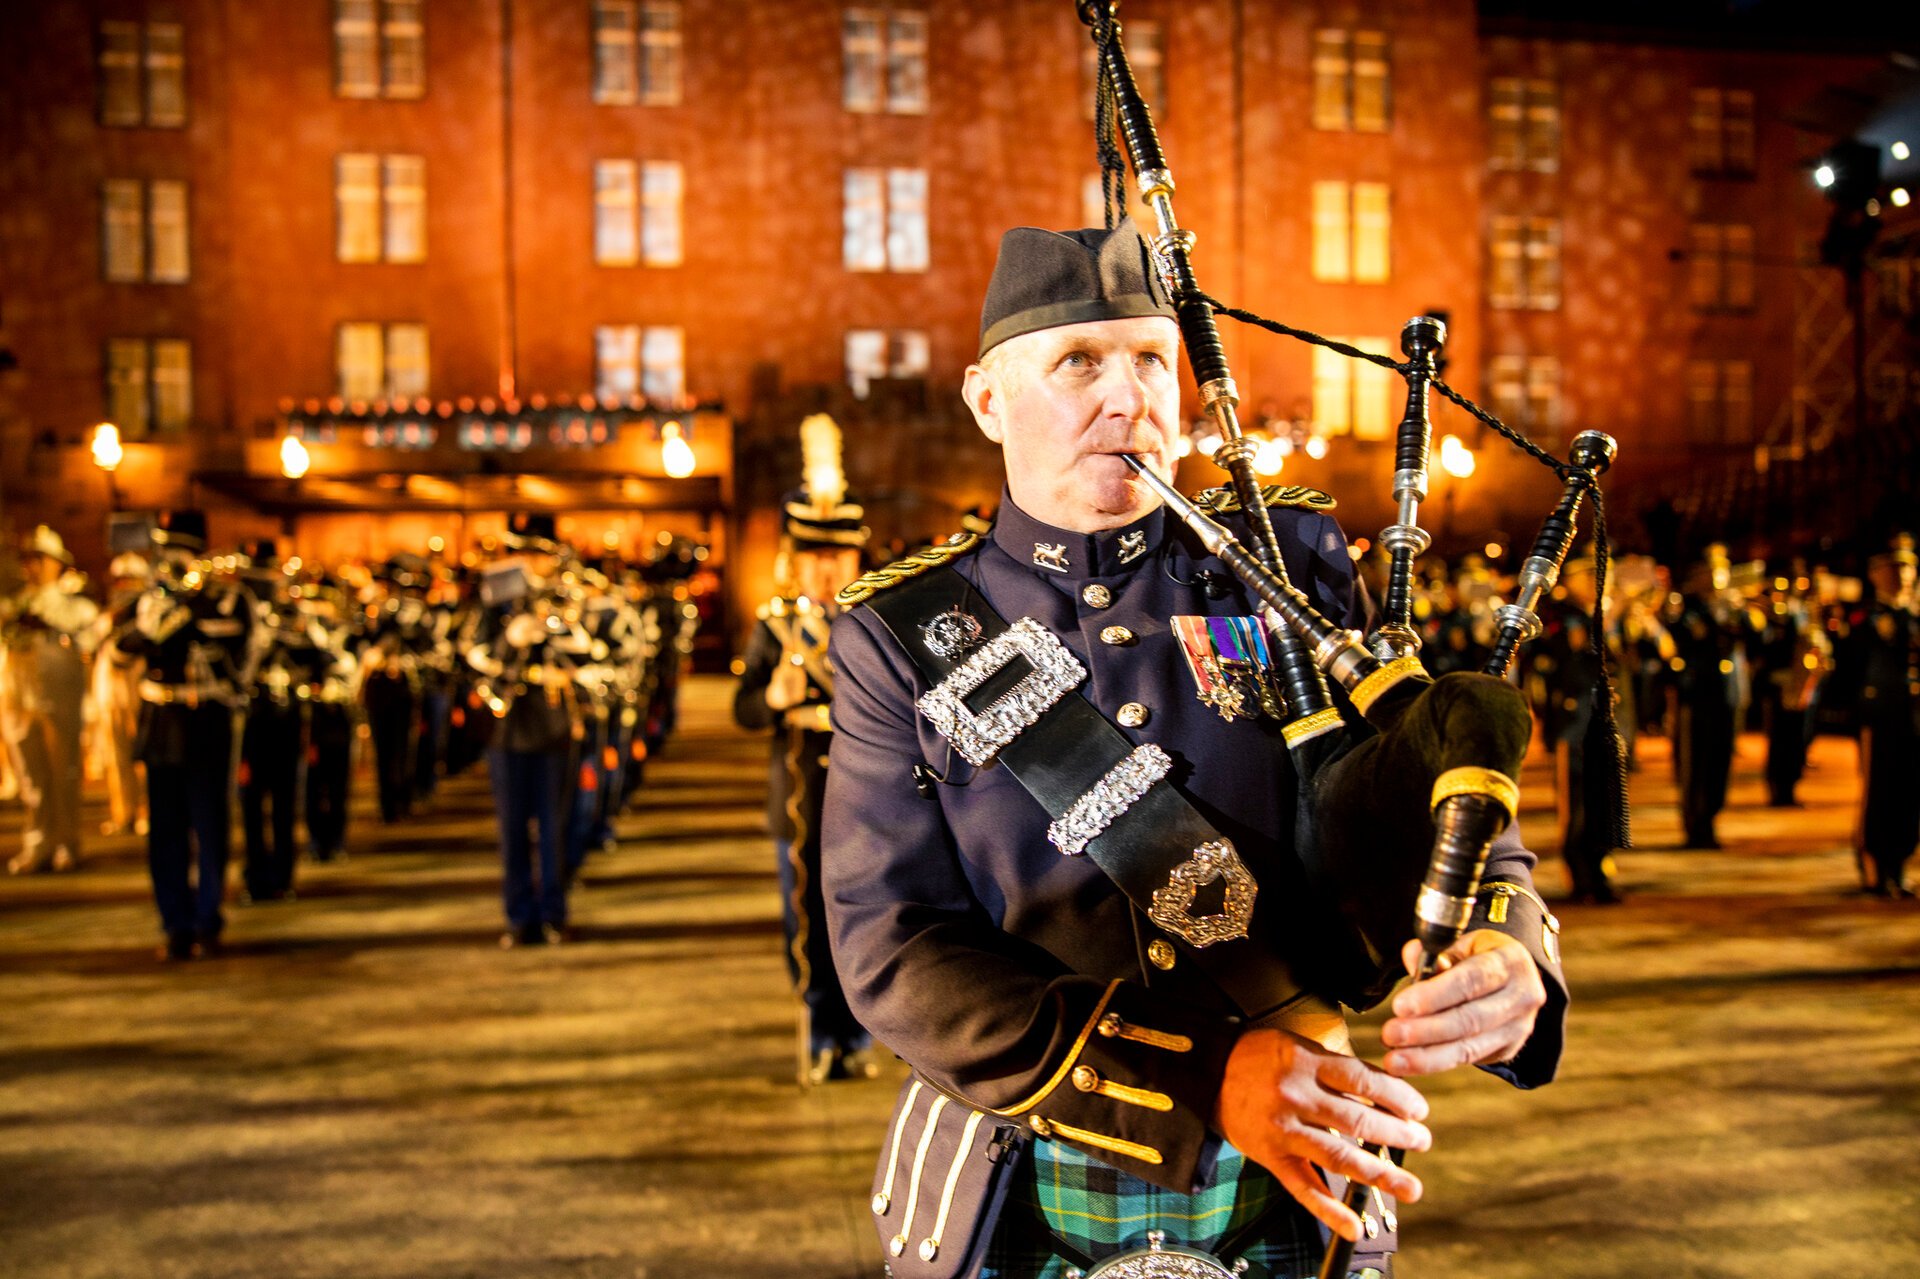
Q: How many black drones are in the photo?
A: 3